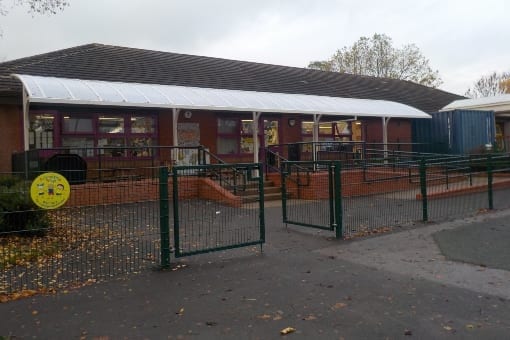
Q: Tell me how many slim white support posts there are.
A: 5